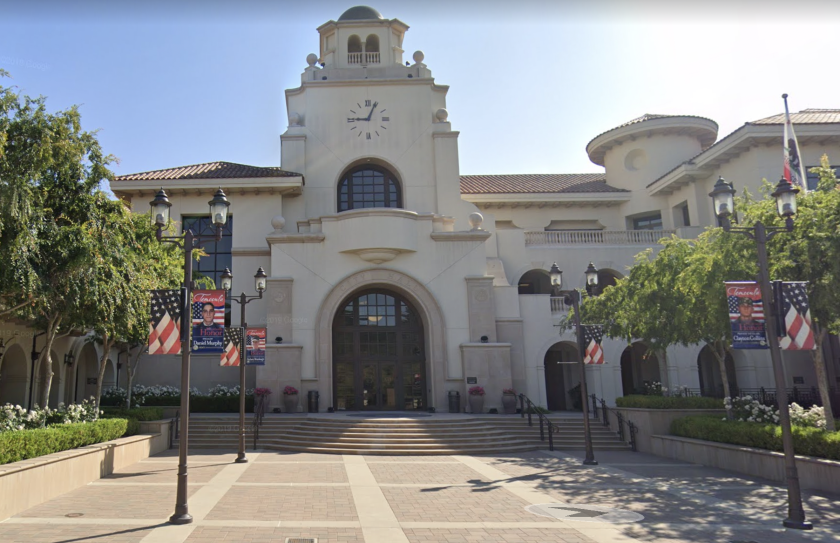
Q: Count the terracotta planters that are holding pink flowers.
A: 4